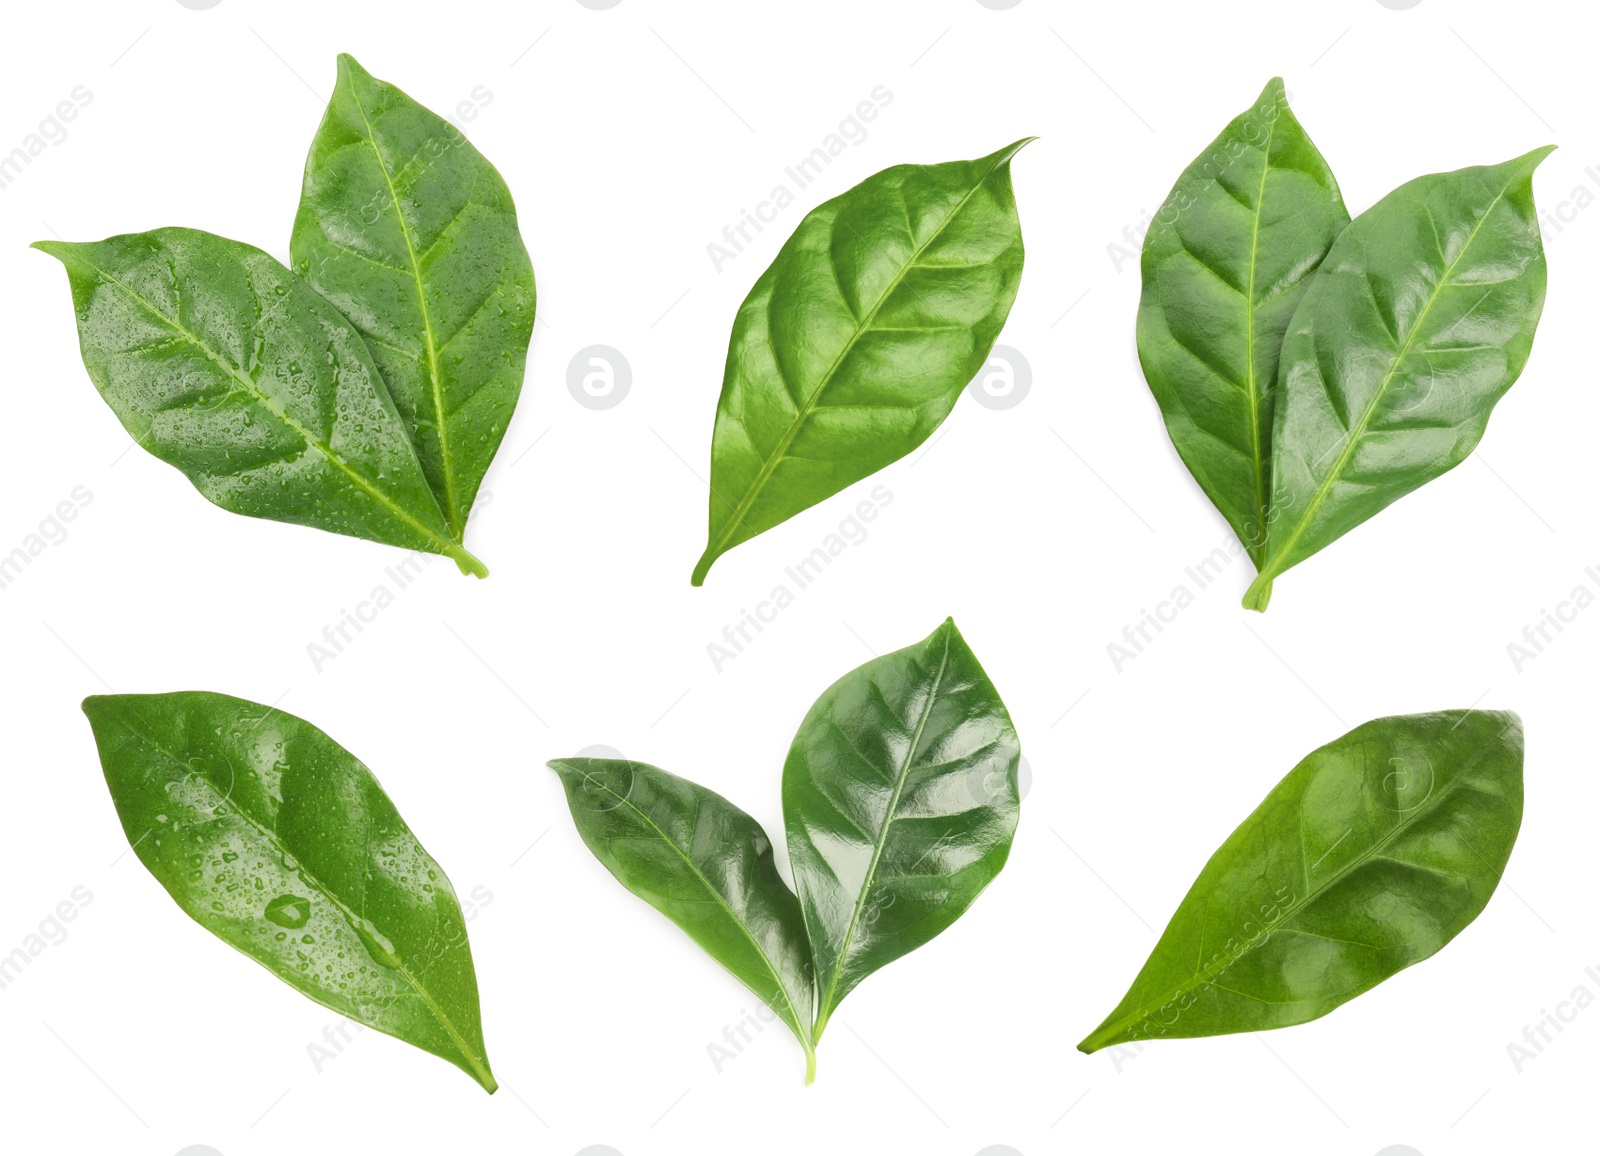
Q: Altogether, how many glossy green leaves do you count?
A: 9